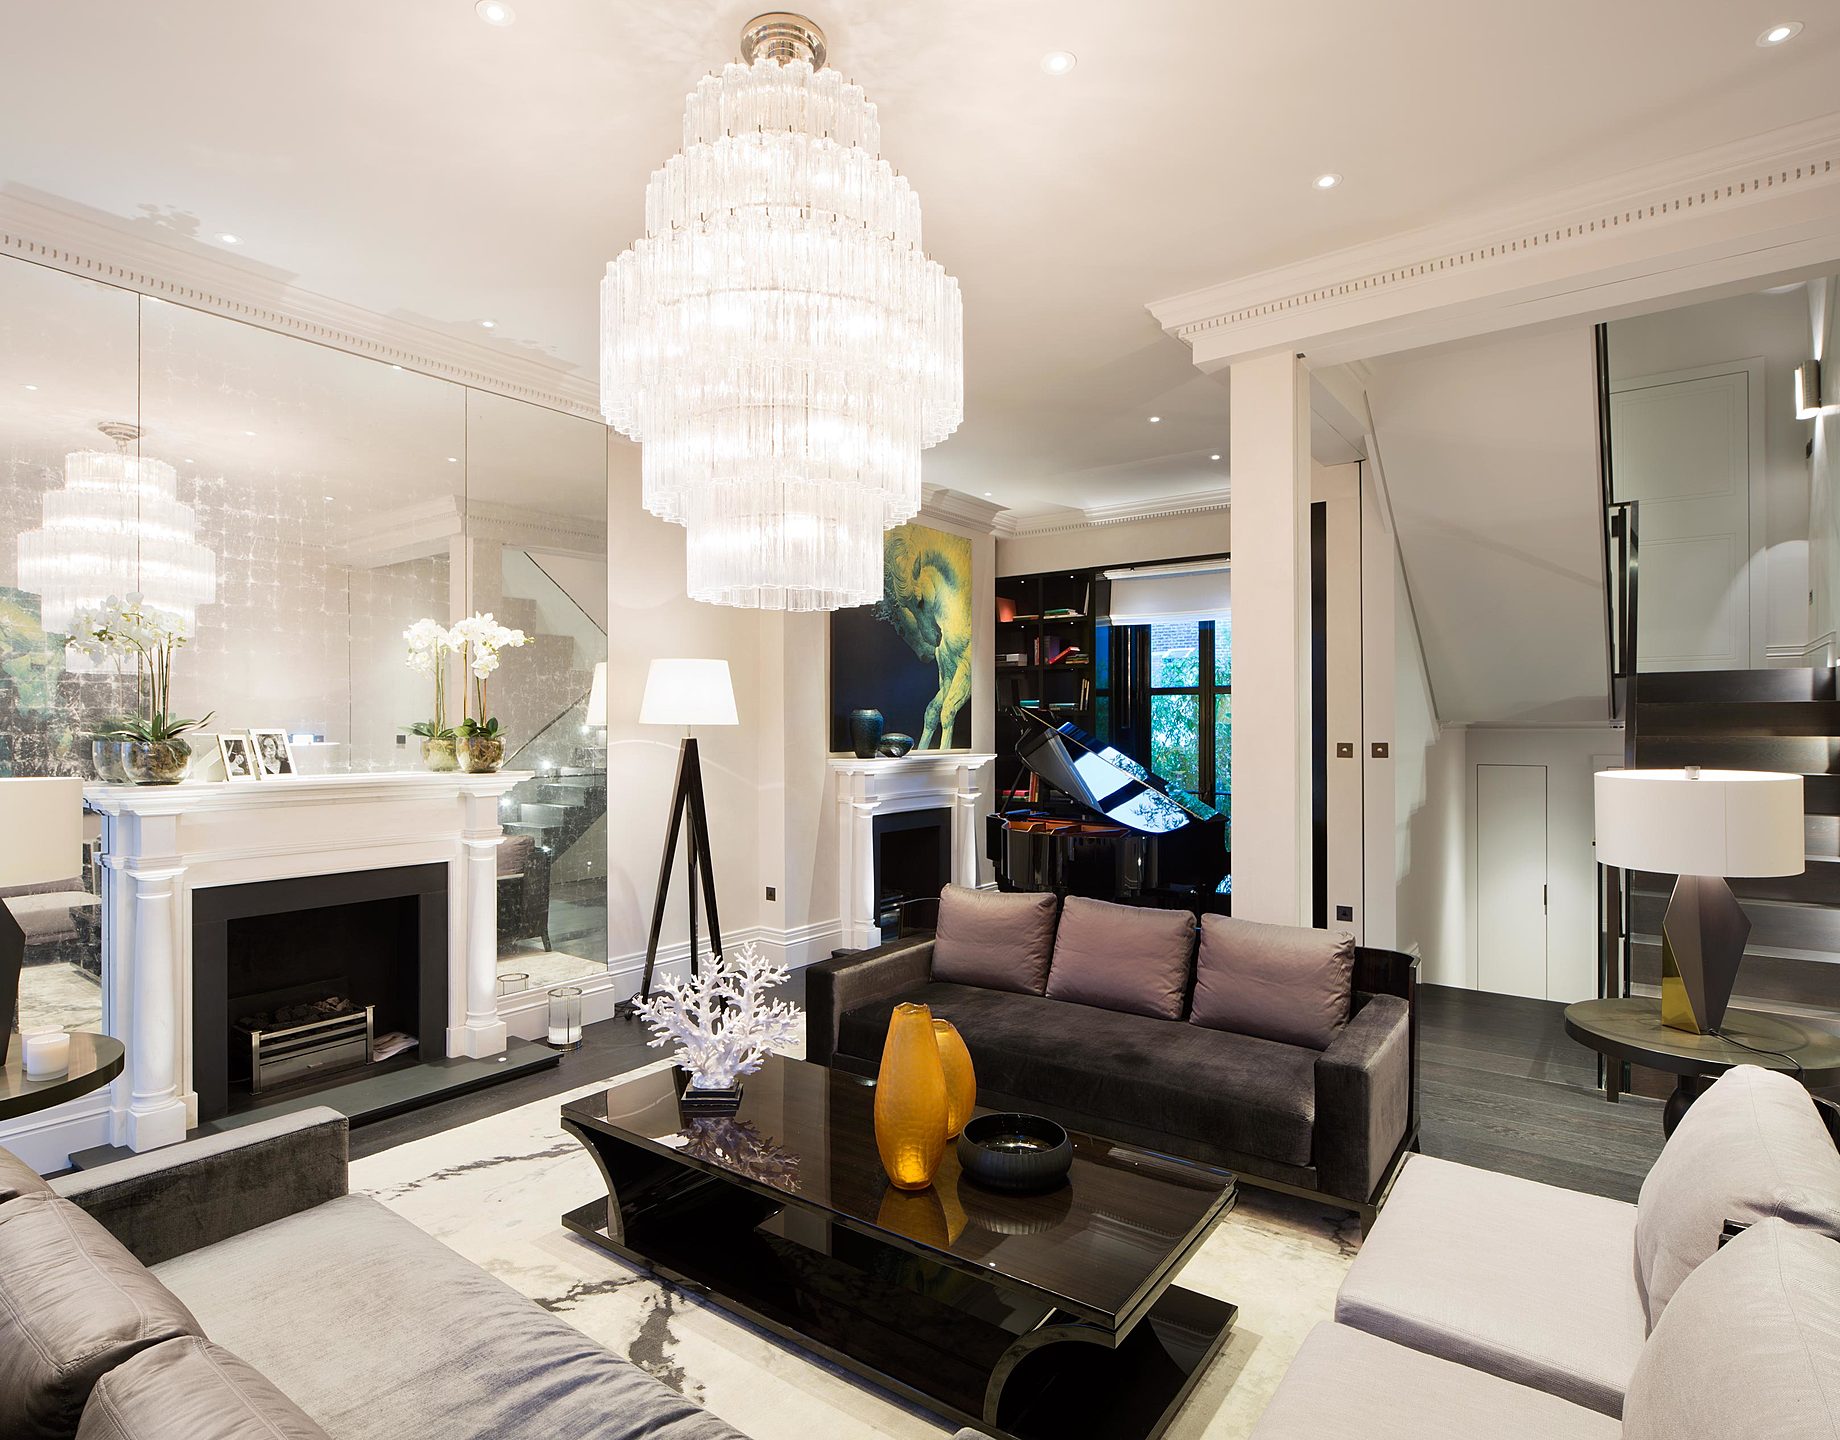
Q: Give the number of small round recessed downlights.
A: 9